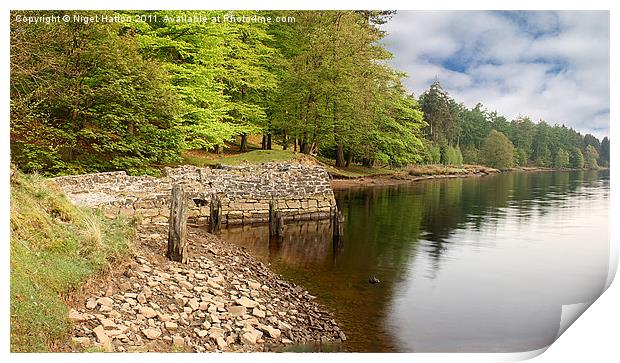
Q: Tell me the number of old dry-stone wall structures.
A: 1